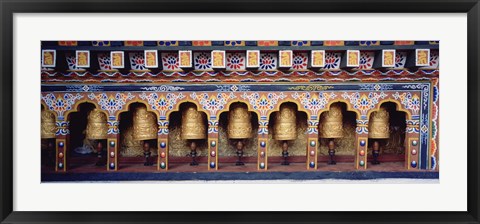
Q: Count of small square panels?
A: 12